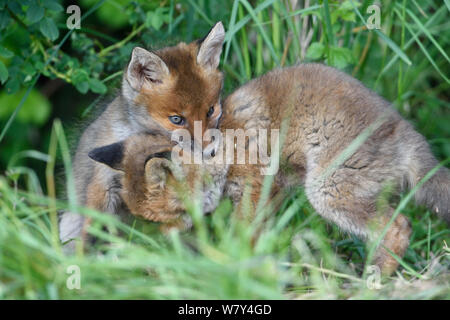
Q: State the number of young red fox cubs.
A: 2